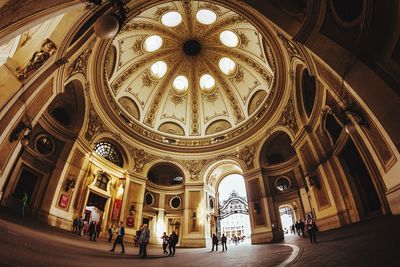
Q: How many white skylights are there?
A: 8